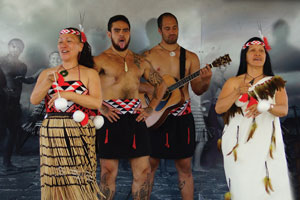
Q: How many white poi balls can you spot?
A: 5